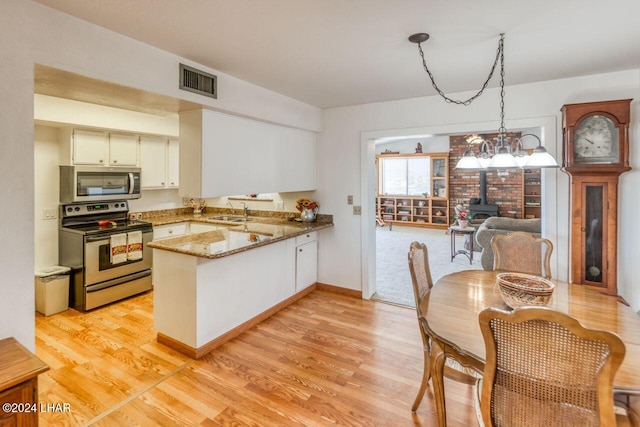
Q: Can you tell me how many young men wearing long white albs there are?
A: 0